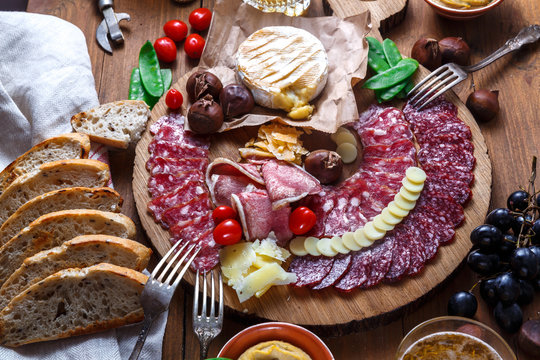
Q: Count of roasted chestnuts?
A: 7